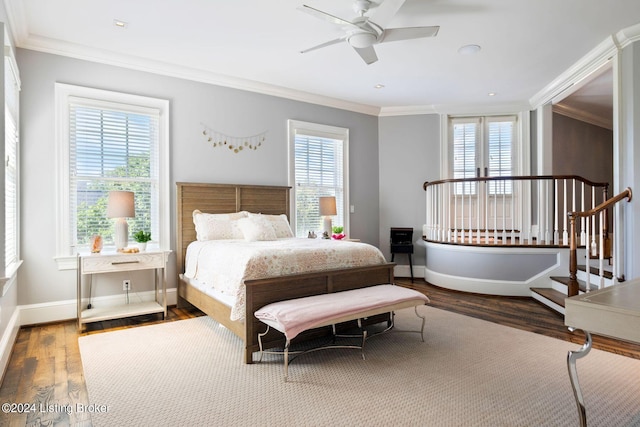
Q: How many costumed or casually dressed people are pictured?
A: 0